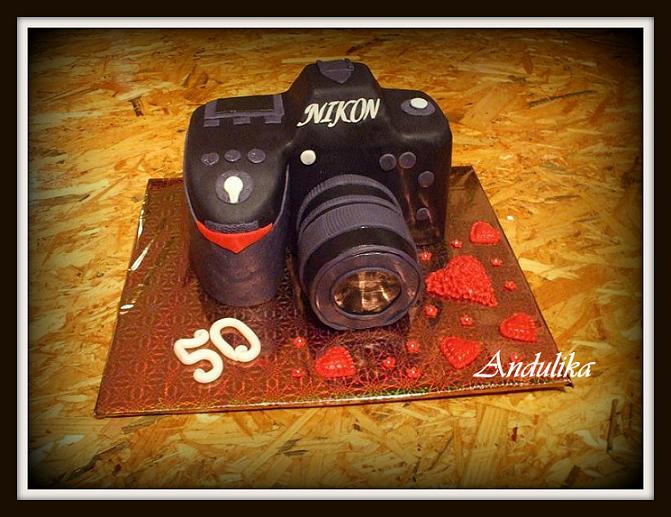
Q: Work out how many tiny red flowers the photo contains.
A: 12